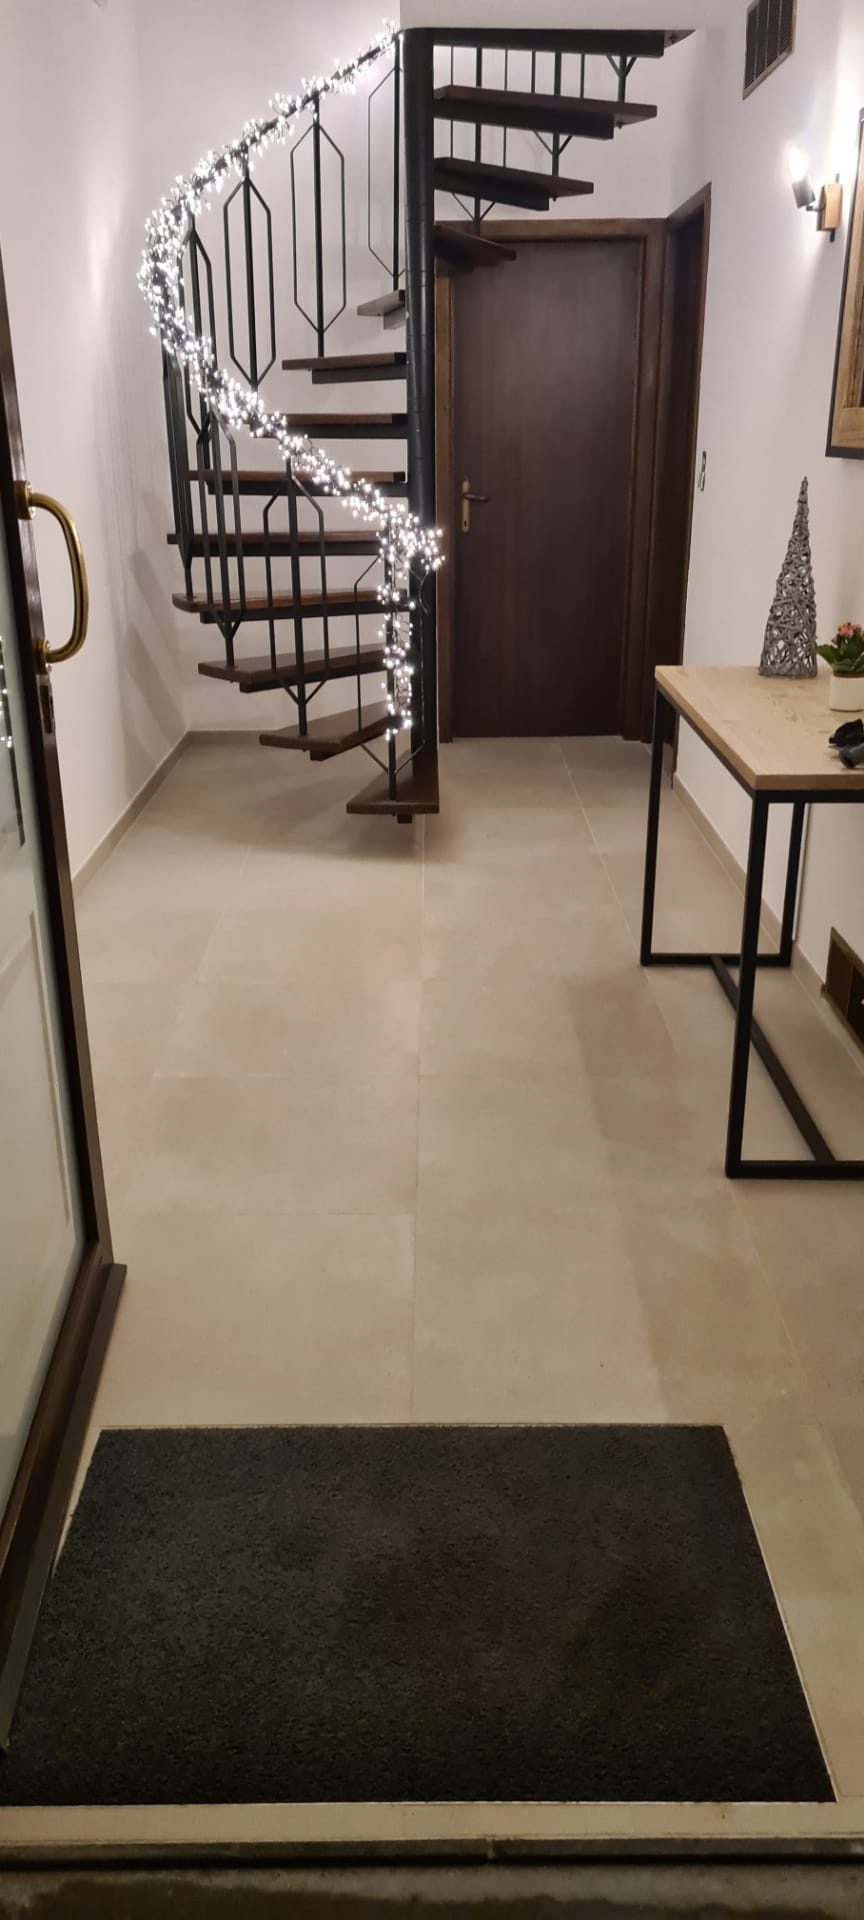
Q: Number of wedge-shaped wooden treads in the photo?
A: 13